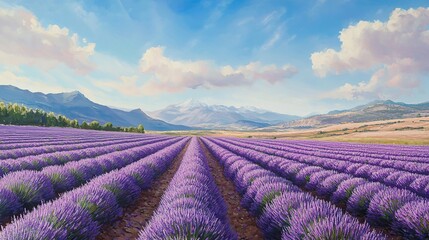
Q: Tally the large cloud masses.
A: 3